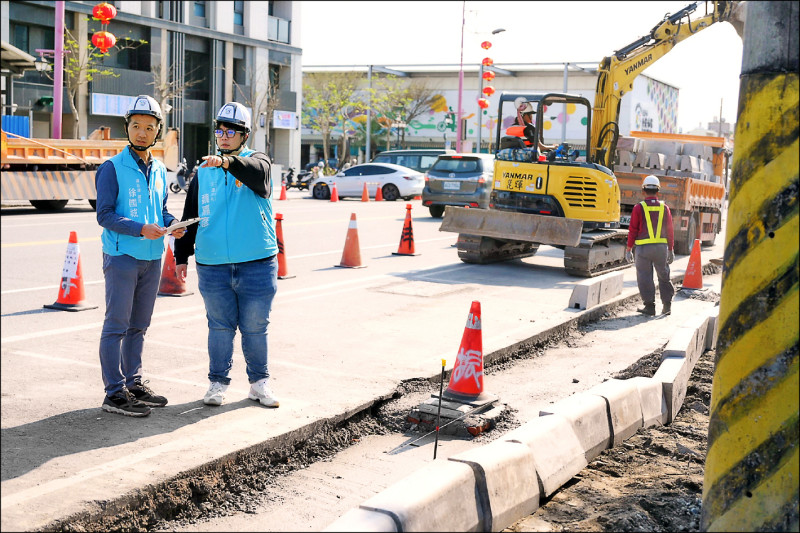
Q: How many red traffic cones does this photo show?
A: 11